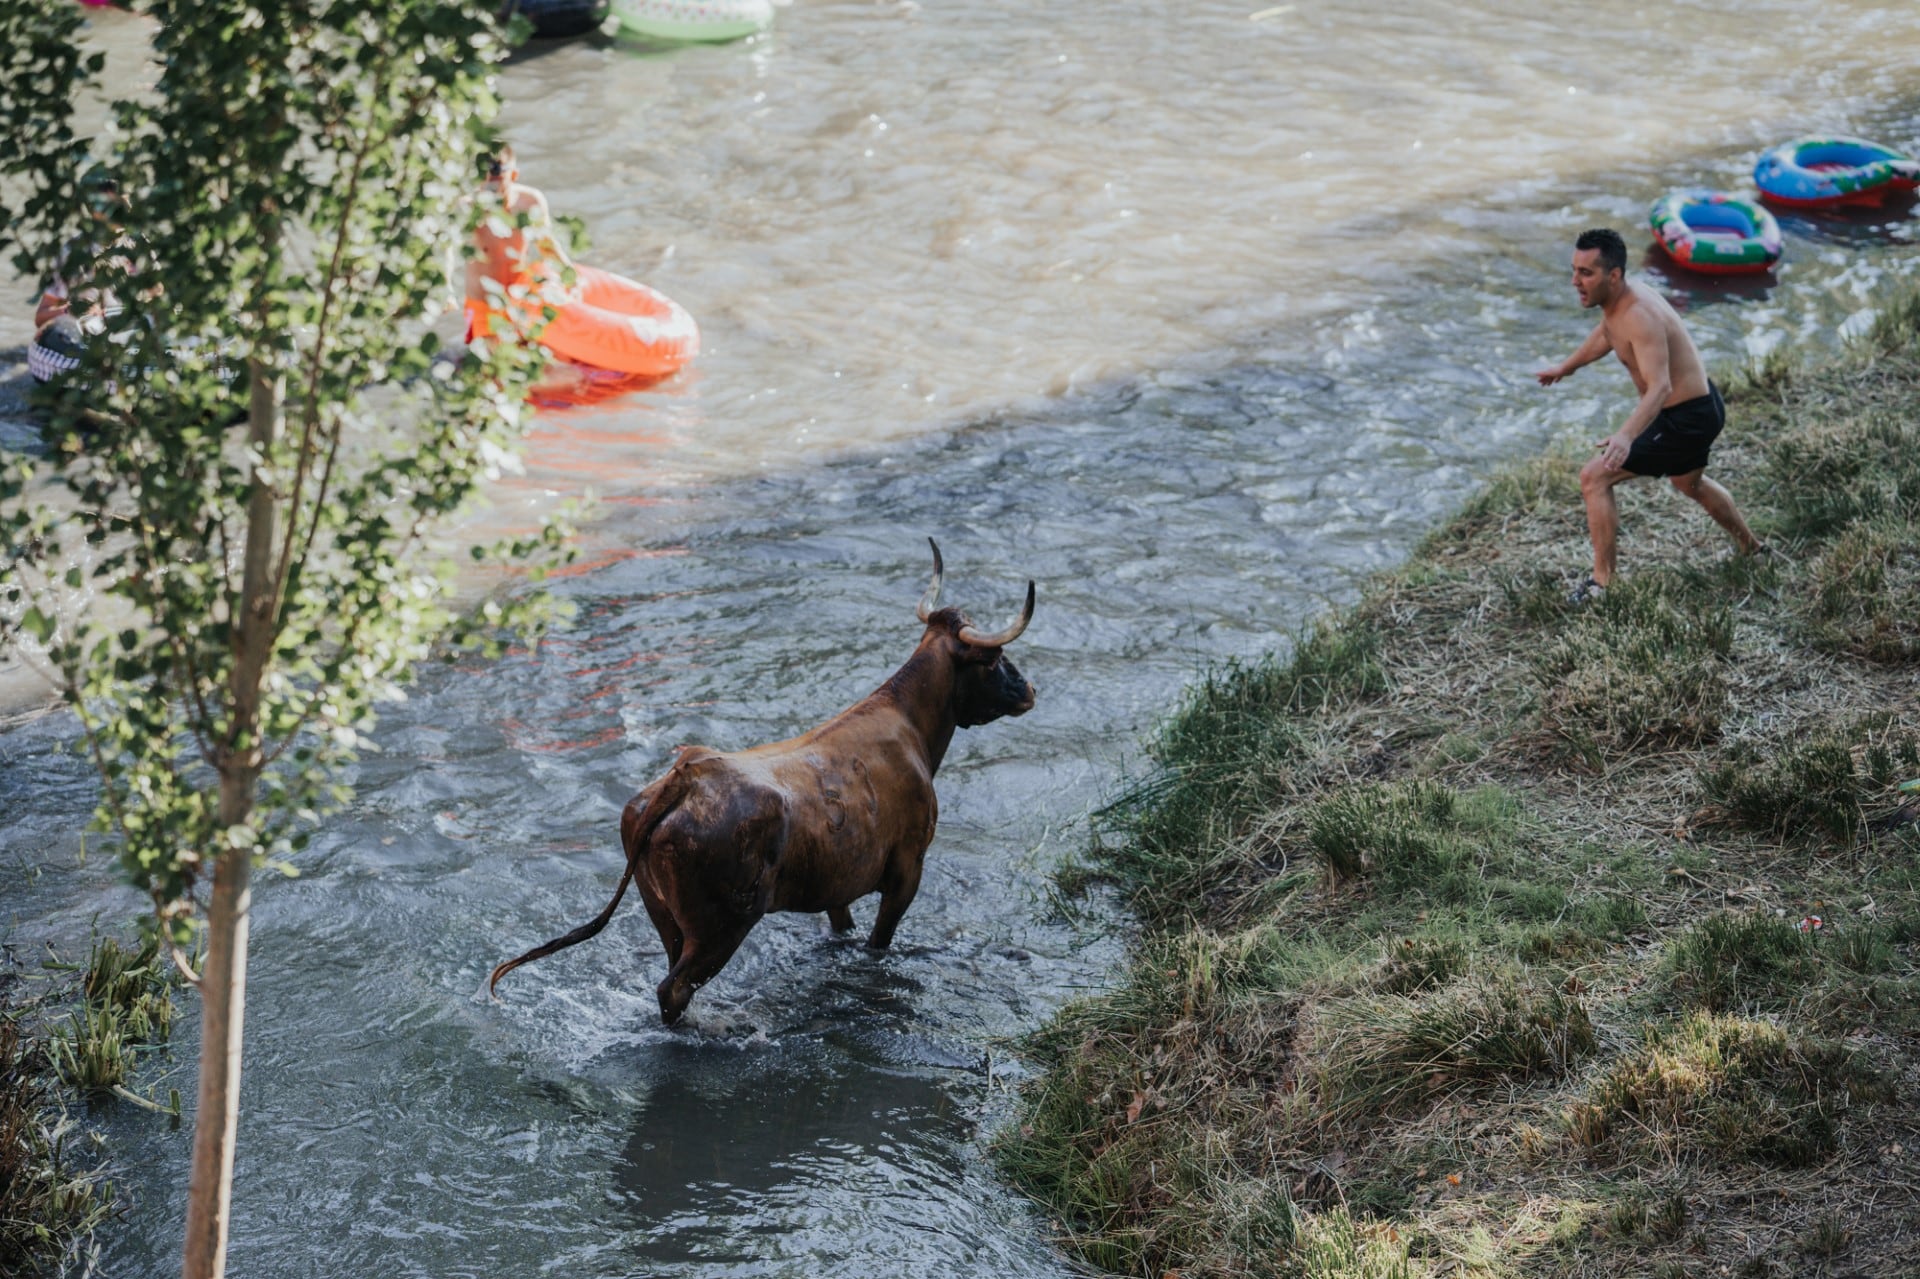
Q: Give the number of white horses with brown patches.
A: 0